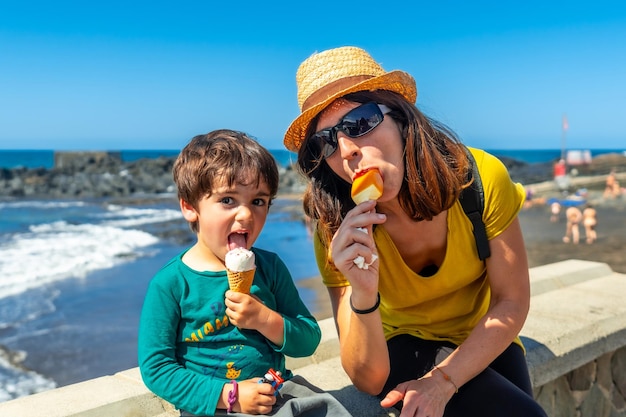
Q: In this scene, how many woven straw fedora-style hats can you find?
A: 1